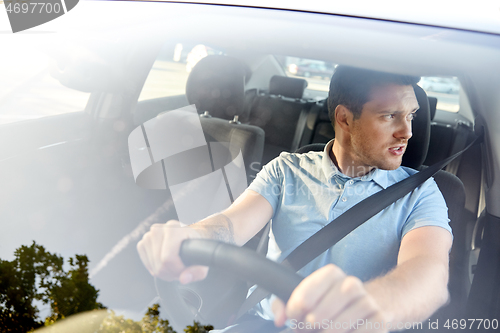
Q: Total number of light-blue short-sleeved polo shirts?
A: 1